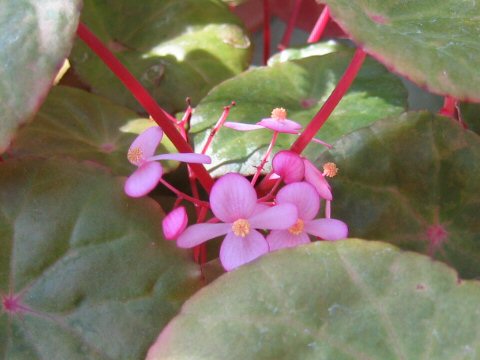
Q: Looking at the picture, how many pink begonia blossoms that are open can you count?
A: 5